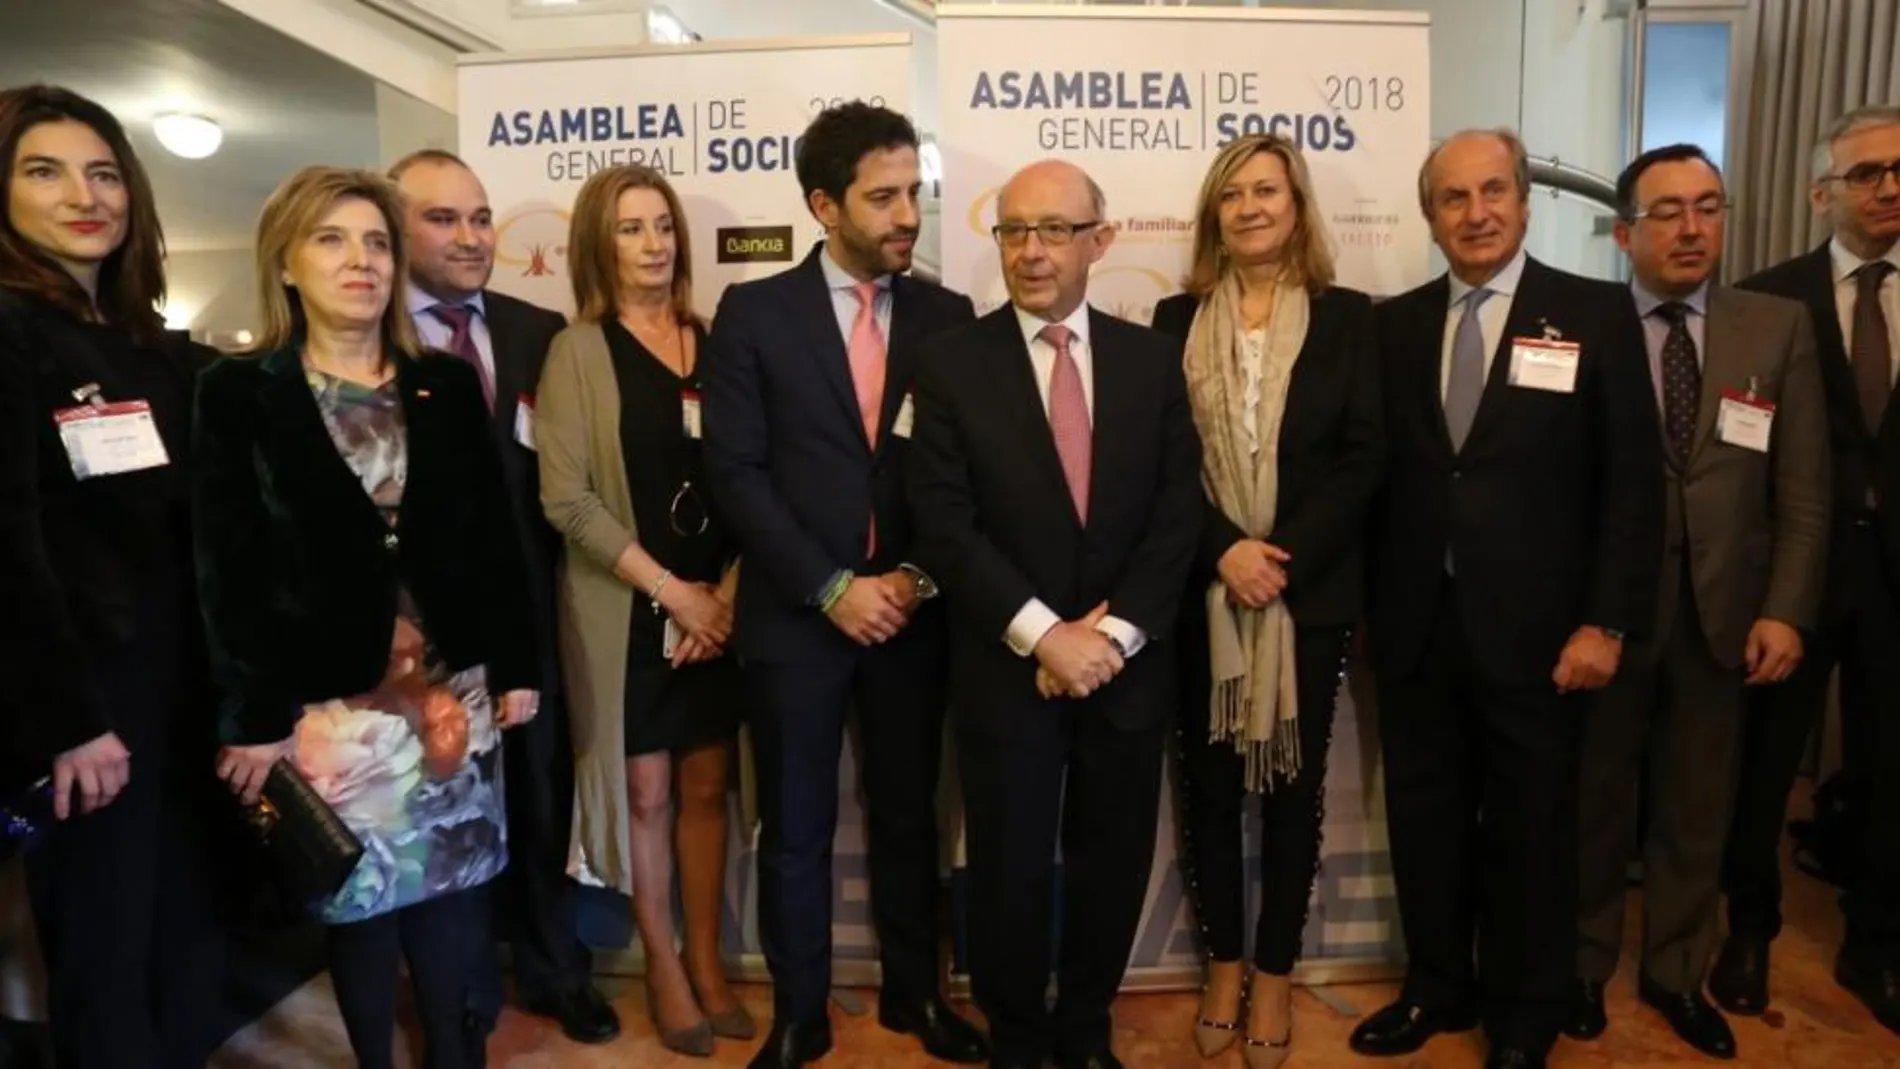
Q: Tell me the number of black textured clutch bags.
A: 1